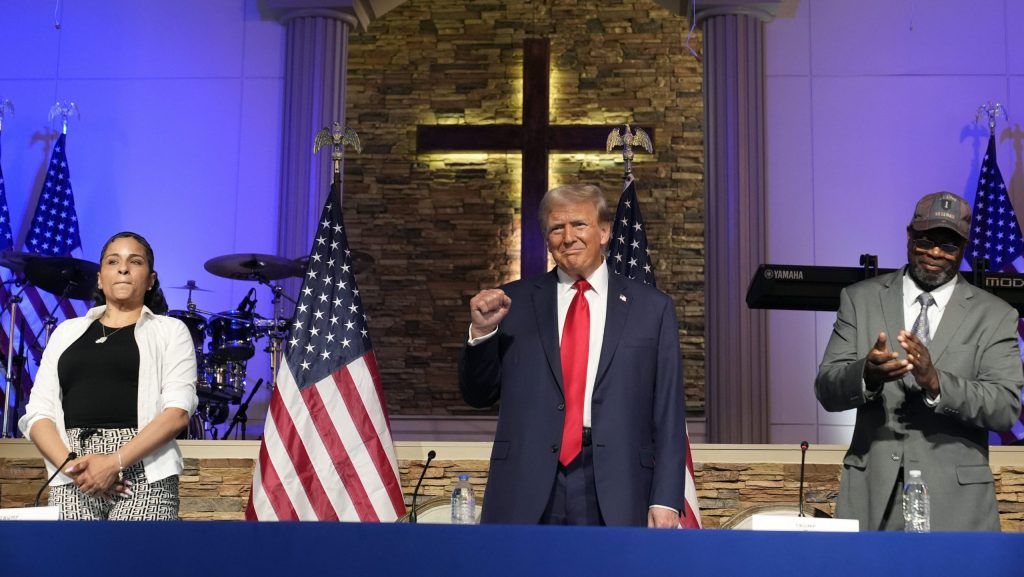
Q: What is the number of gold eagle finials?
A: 5